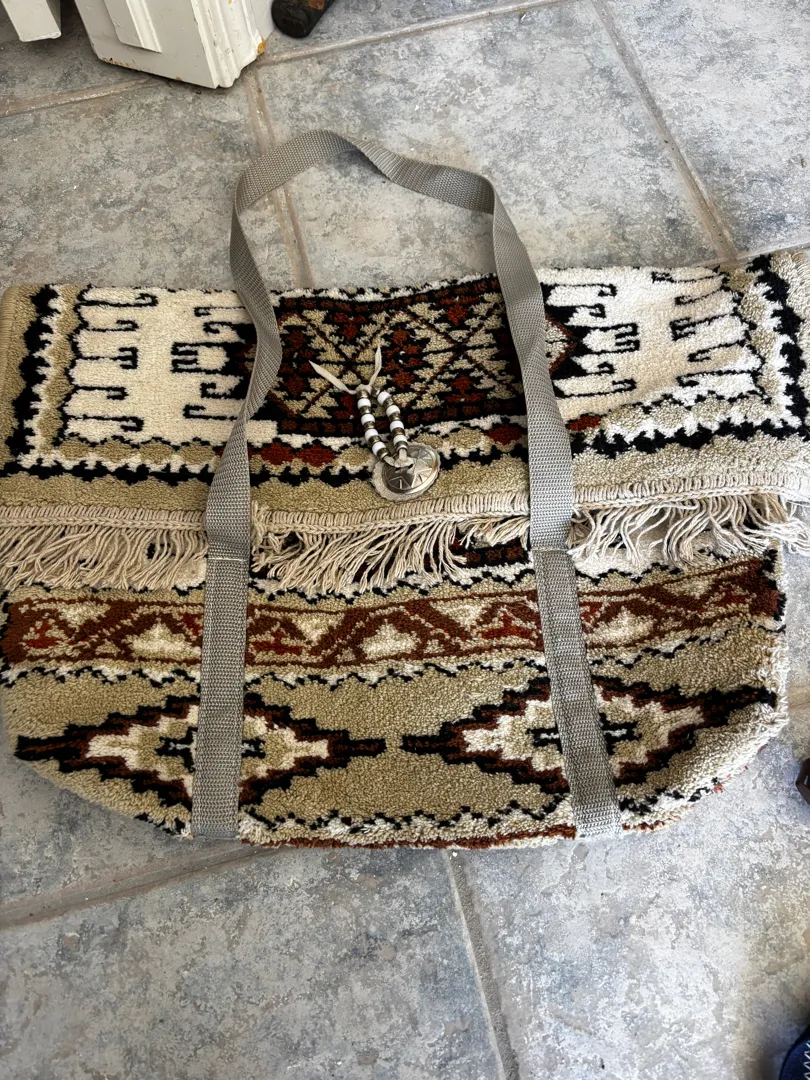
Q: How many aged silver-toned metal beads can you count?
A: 10